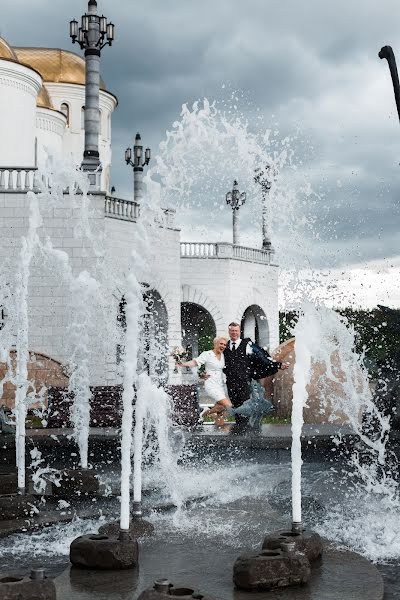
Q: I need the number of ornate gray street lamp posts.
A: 4